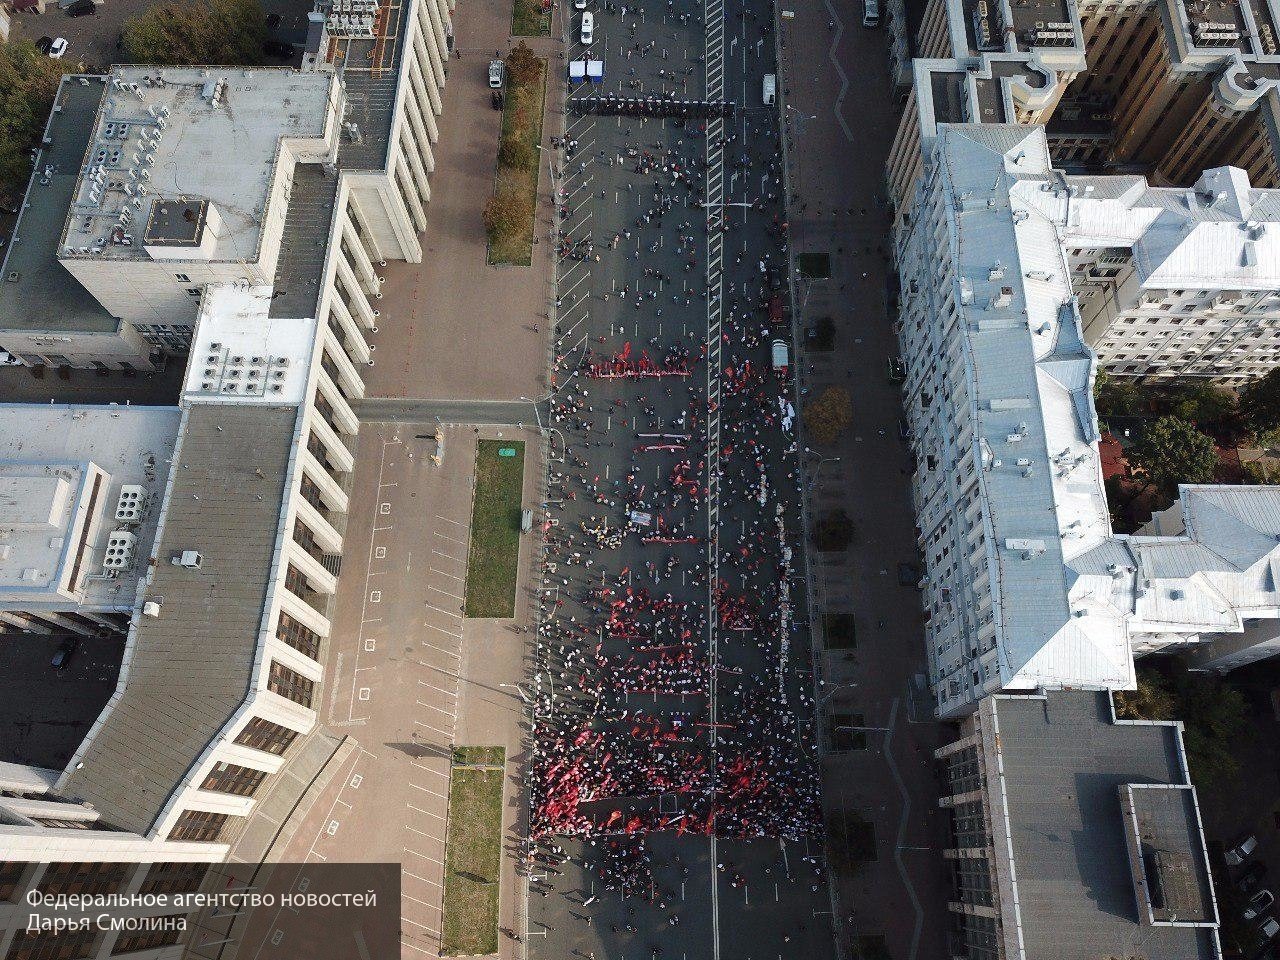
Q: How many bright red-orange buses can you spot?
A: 0